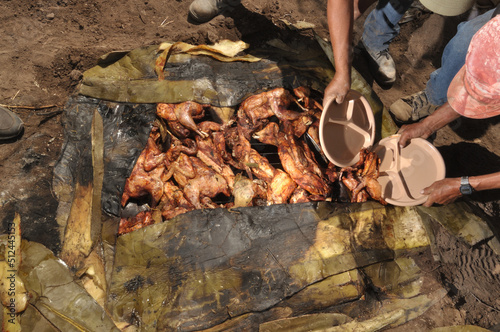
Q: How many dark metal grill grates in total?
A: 1